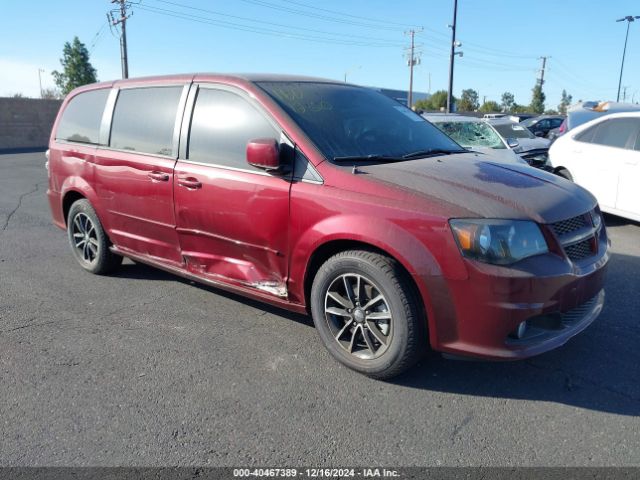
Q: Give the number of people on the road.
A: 0